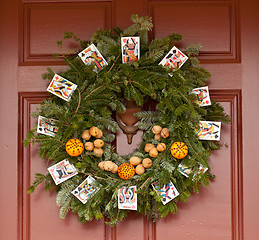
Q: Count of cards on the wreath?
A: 12